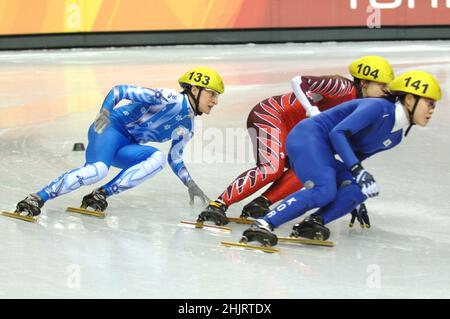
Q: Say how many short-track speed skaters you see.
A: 3